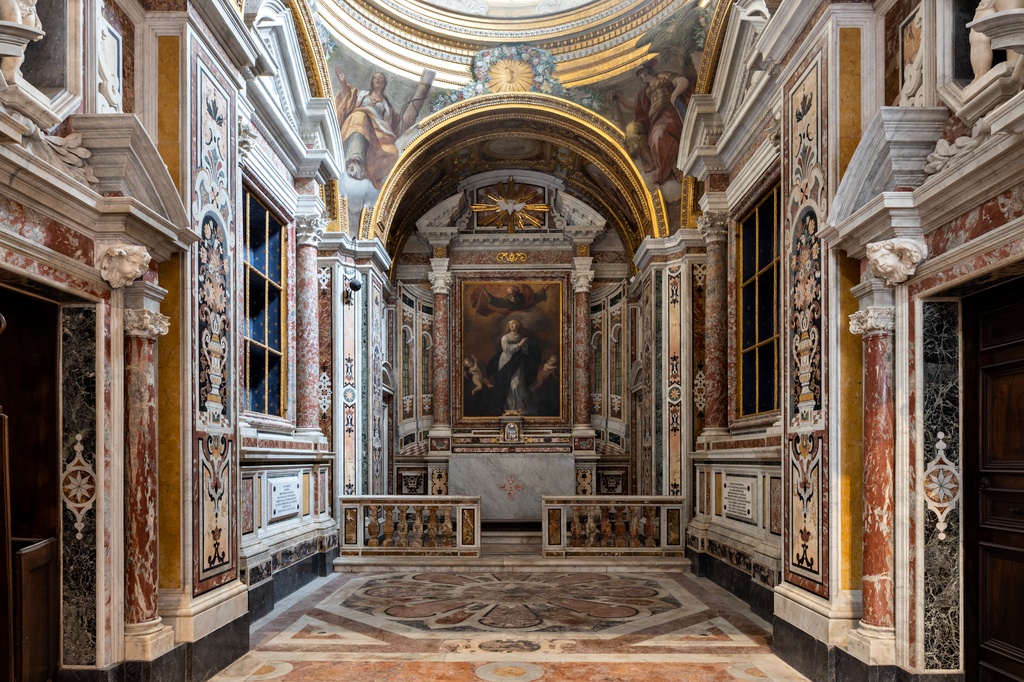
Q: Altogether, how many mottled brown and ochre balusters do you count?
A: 12